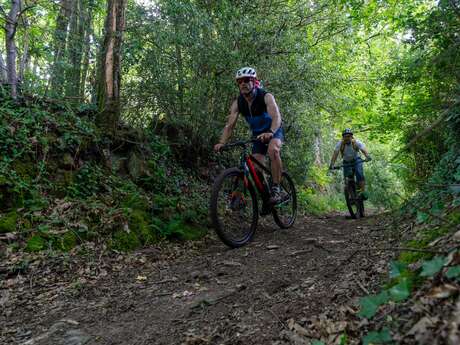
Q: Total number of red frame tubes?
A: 1